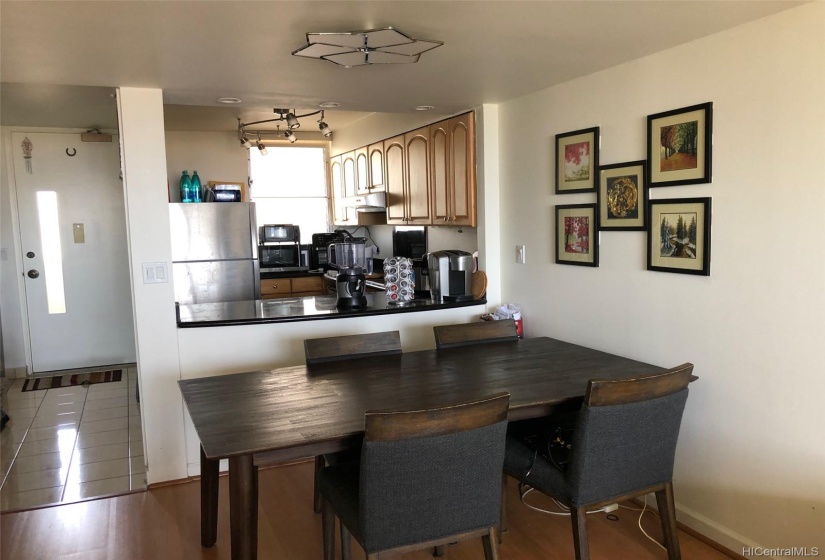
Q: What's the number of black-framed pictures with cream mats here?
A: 5